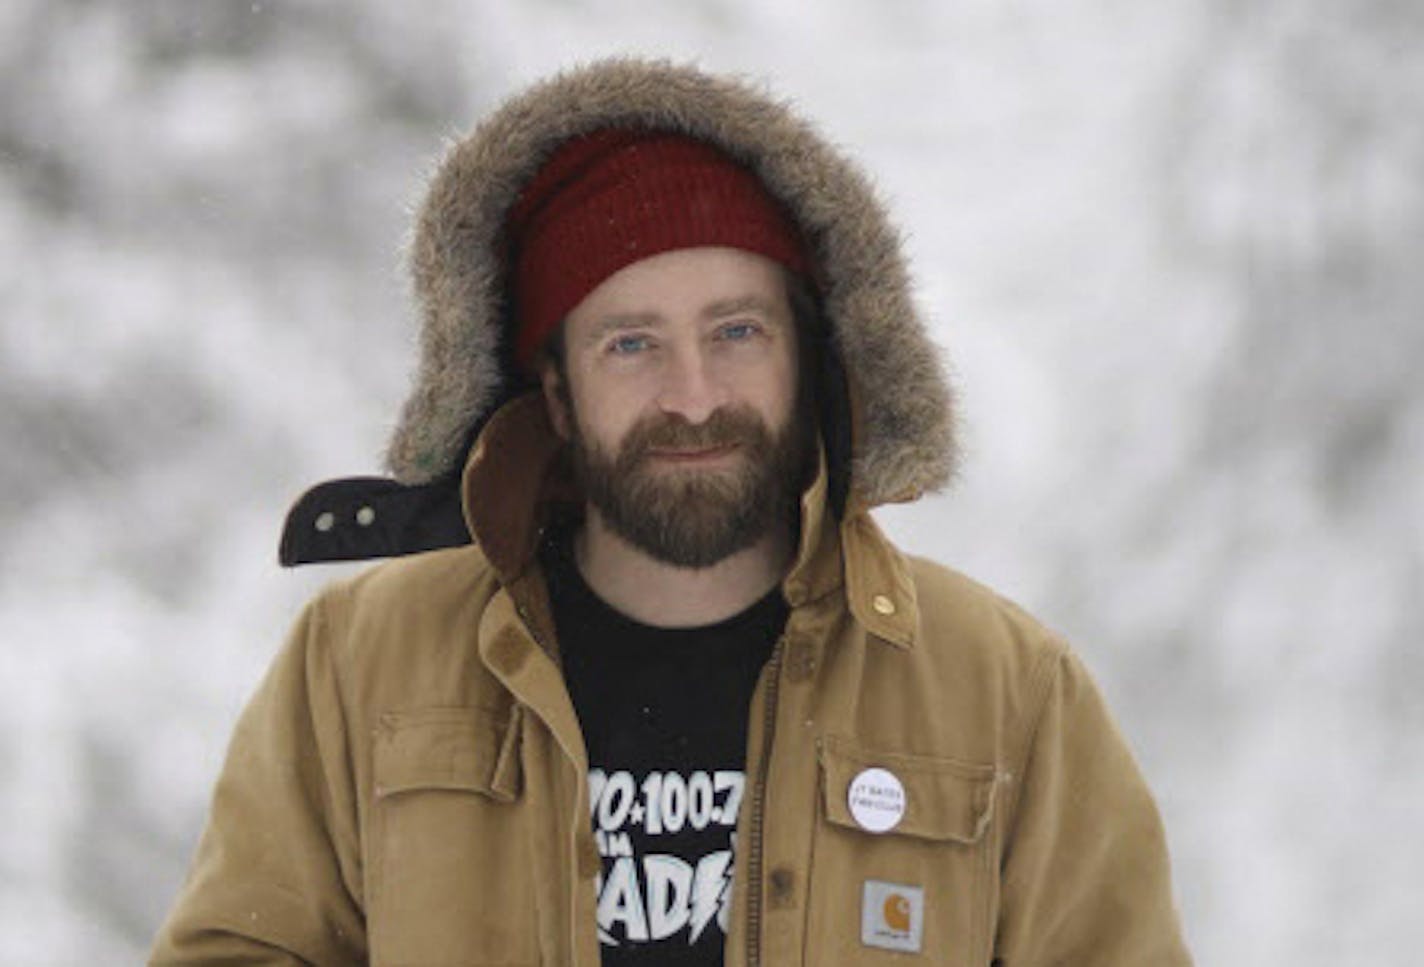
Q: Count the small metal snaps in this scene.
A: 3